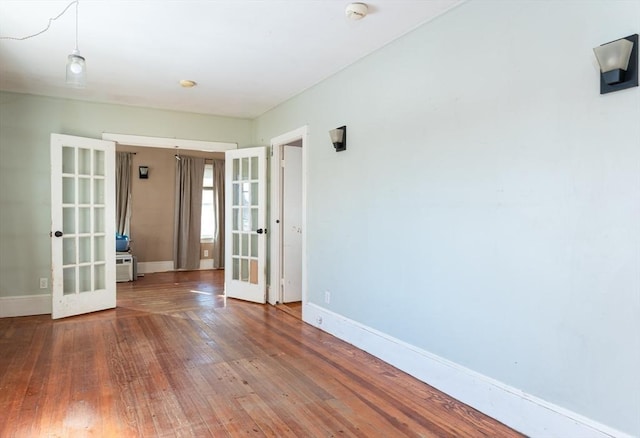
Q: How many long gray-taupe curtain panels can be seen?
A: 3